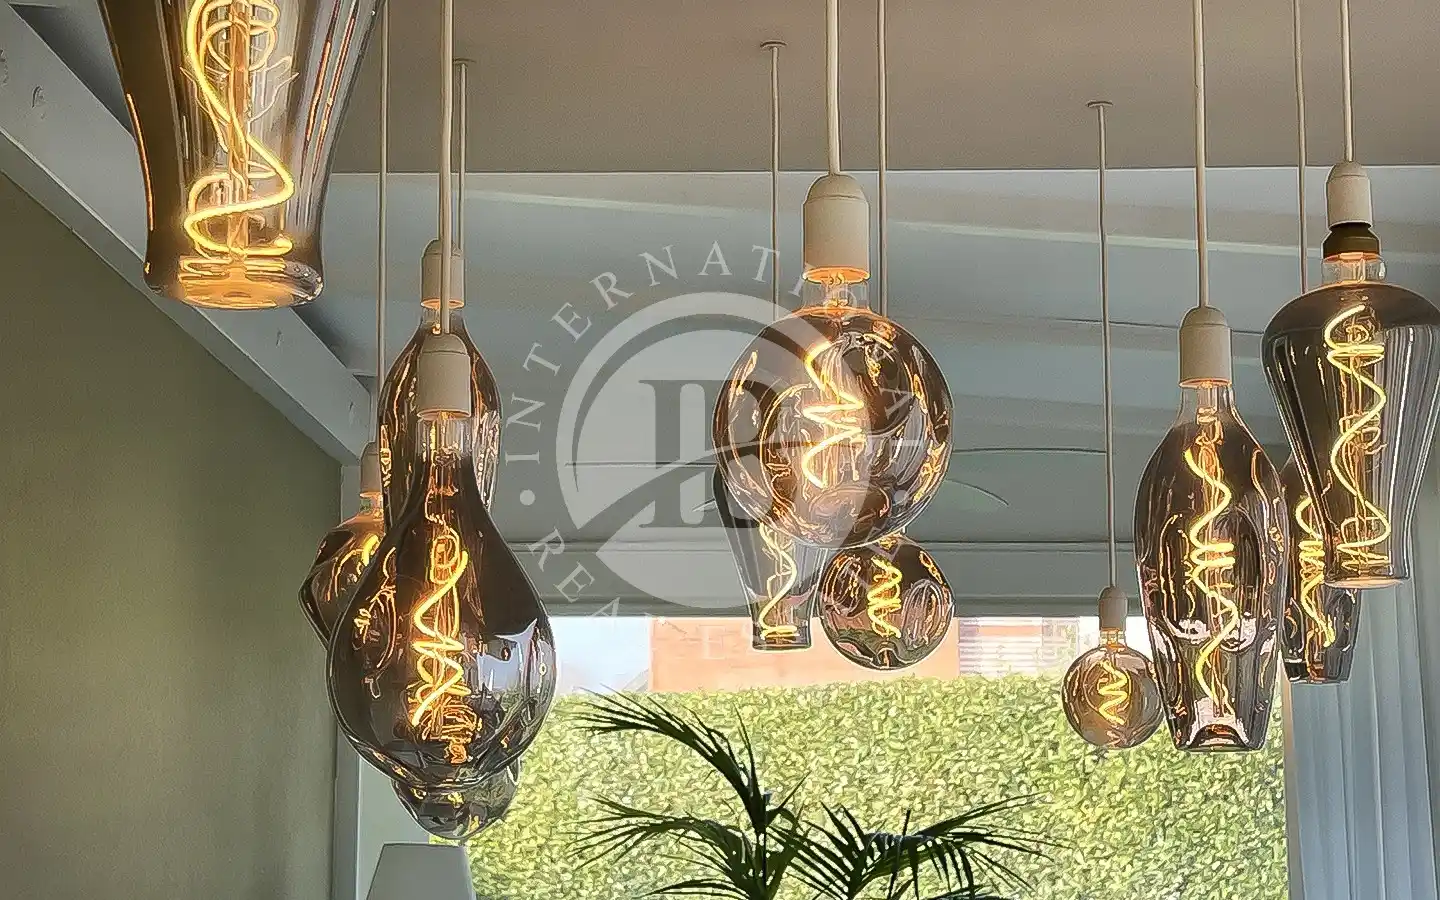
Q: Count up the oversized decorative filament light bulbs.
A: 12